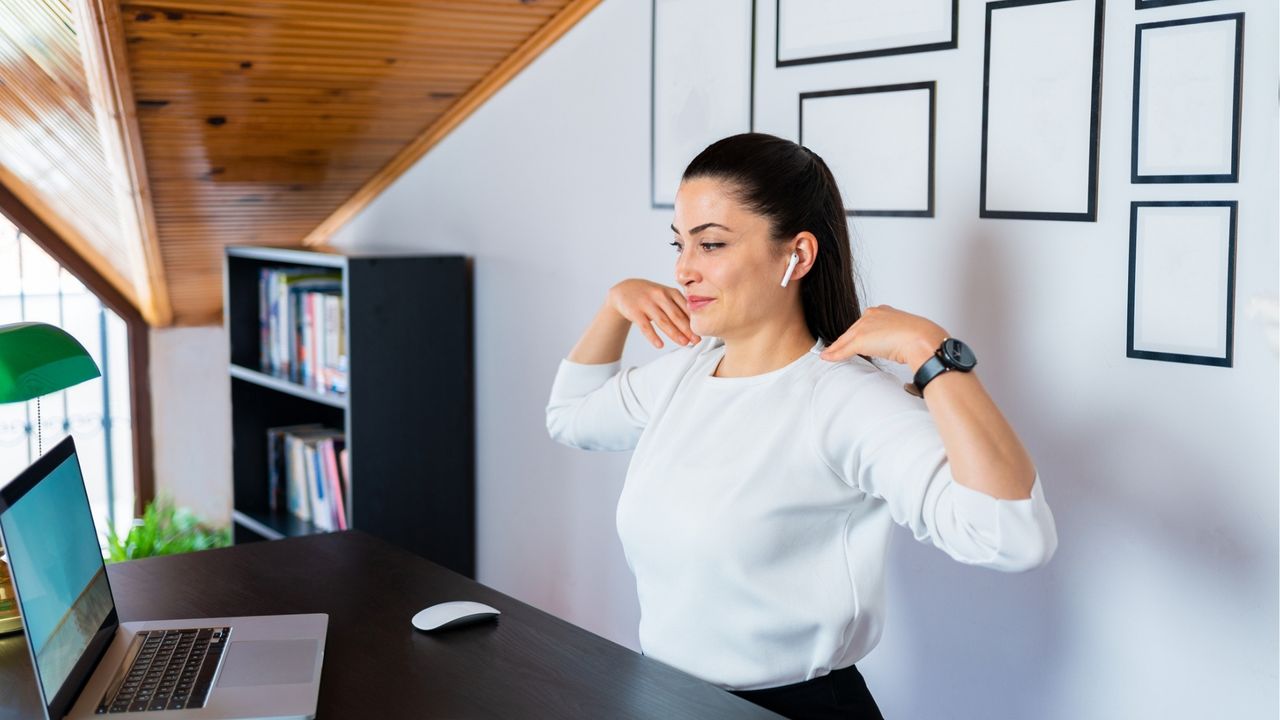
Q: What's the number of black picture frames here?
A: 7